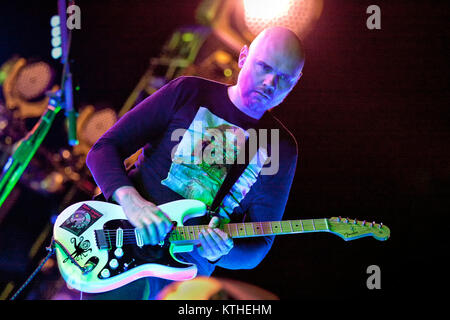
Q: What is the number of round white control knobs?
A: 3